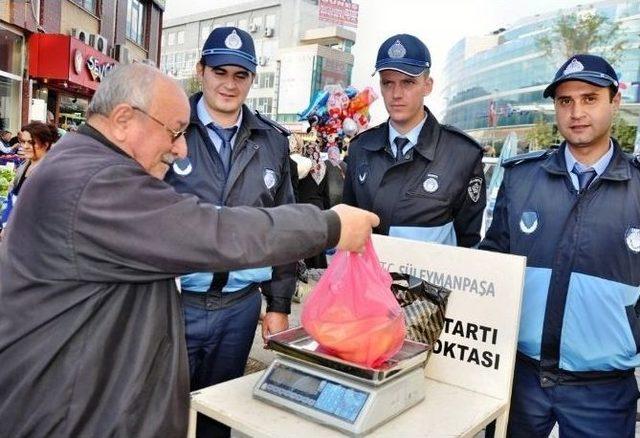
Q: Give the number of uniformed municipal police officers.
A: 3